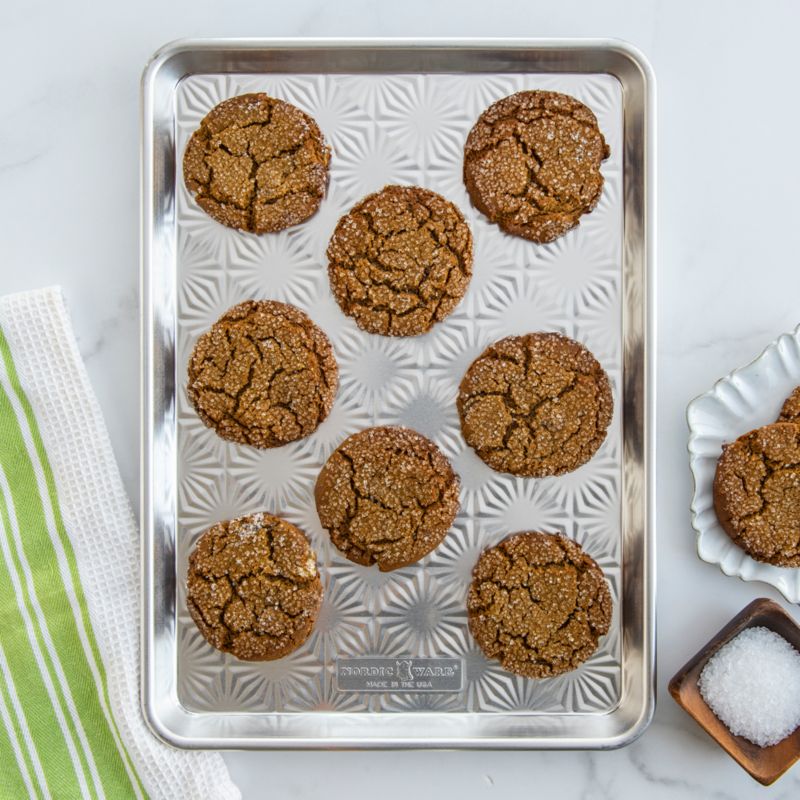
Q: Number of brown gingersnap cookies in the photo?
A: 10